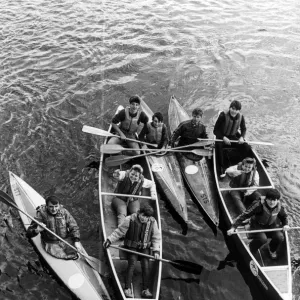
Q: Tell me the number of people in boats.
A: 9